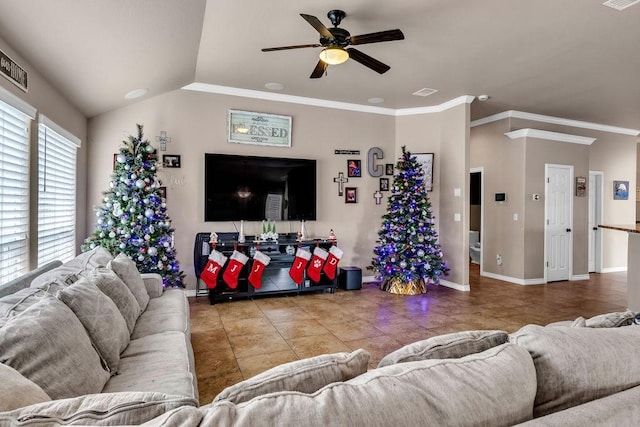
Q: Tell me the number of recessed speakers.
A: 3